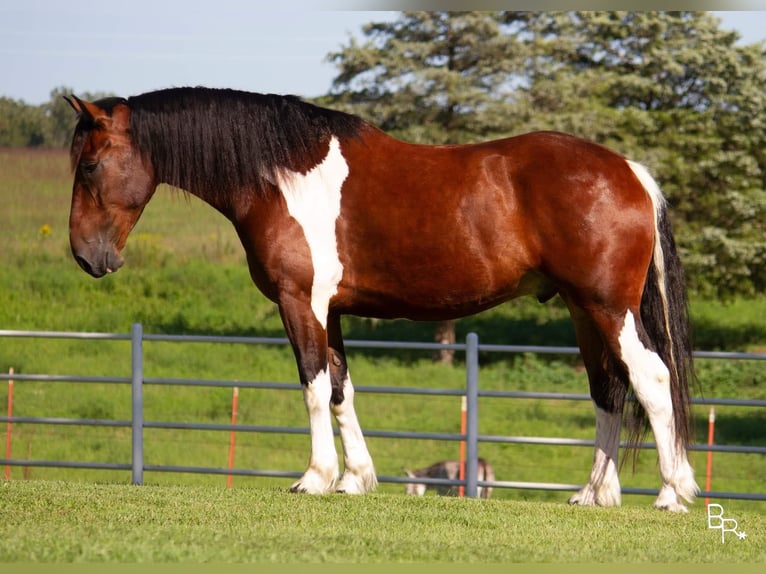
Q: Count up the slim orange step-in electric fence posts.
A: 4